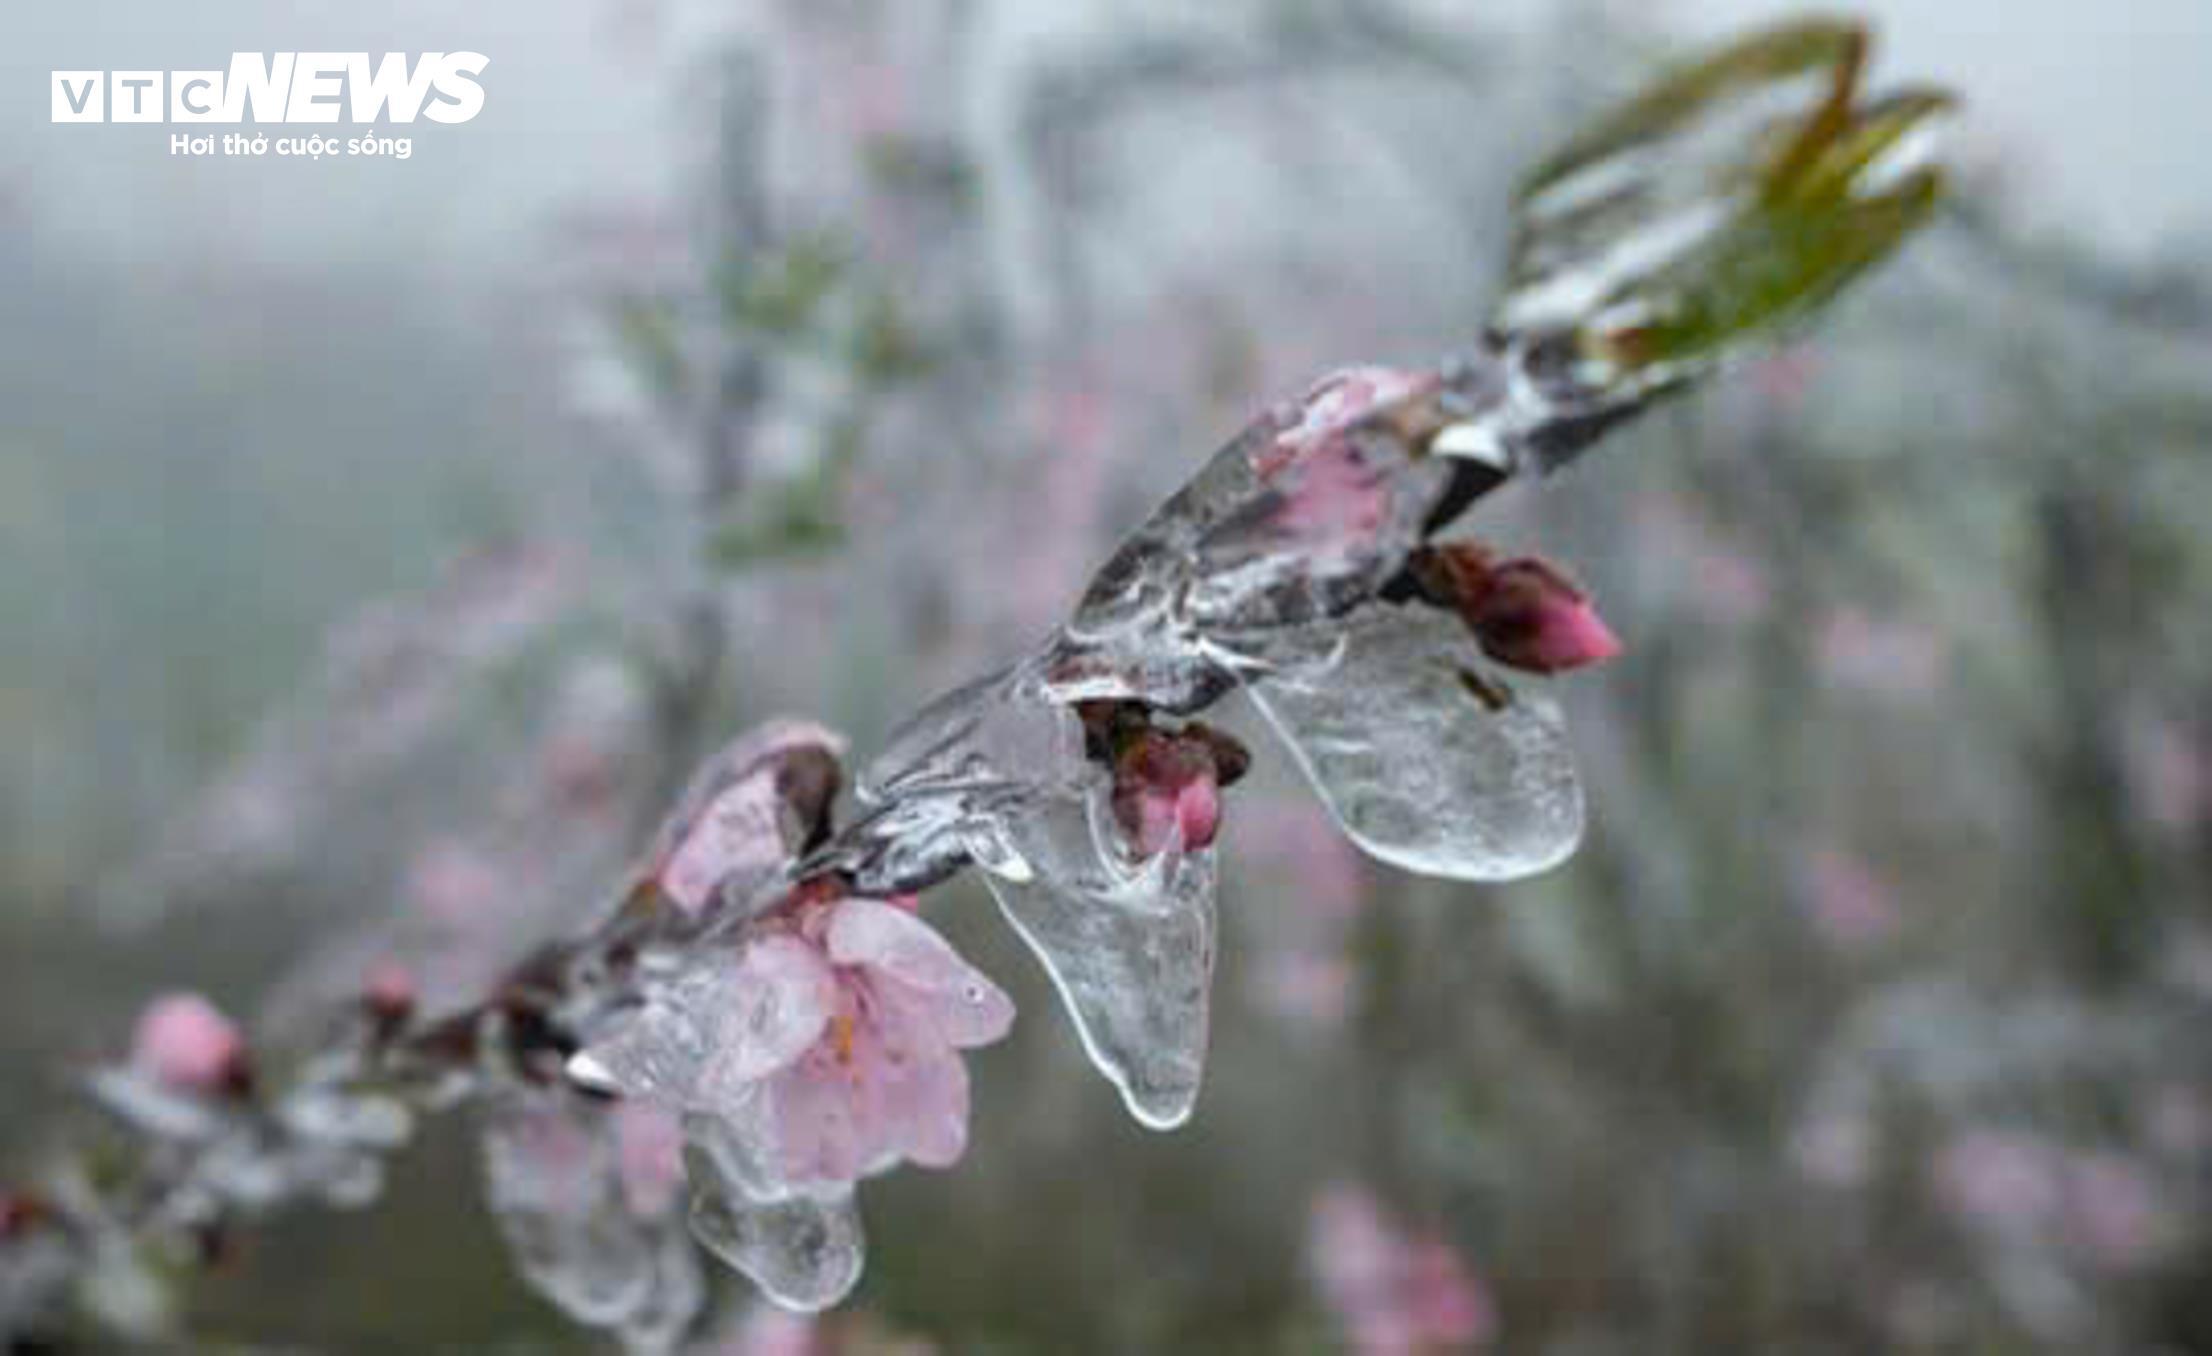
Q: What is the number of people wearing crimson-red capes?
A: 0